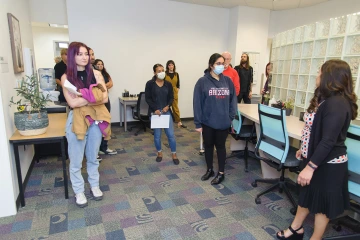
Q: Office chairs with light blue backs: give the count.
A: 3